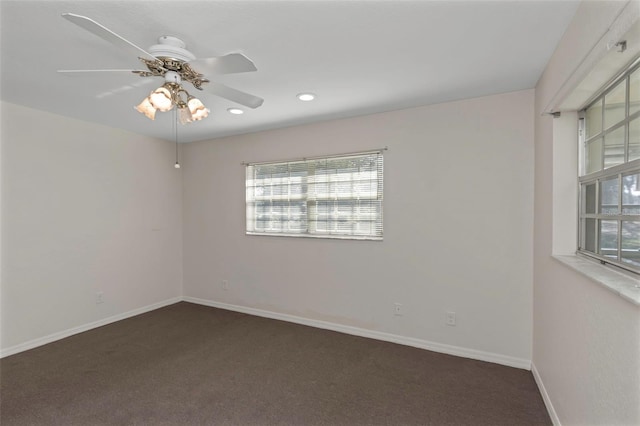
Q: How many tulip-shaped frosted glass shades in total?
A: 4